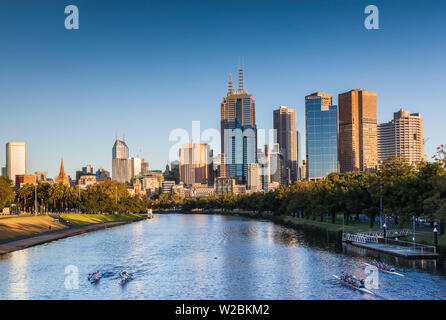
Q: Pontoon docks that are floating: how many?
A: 1